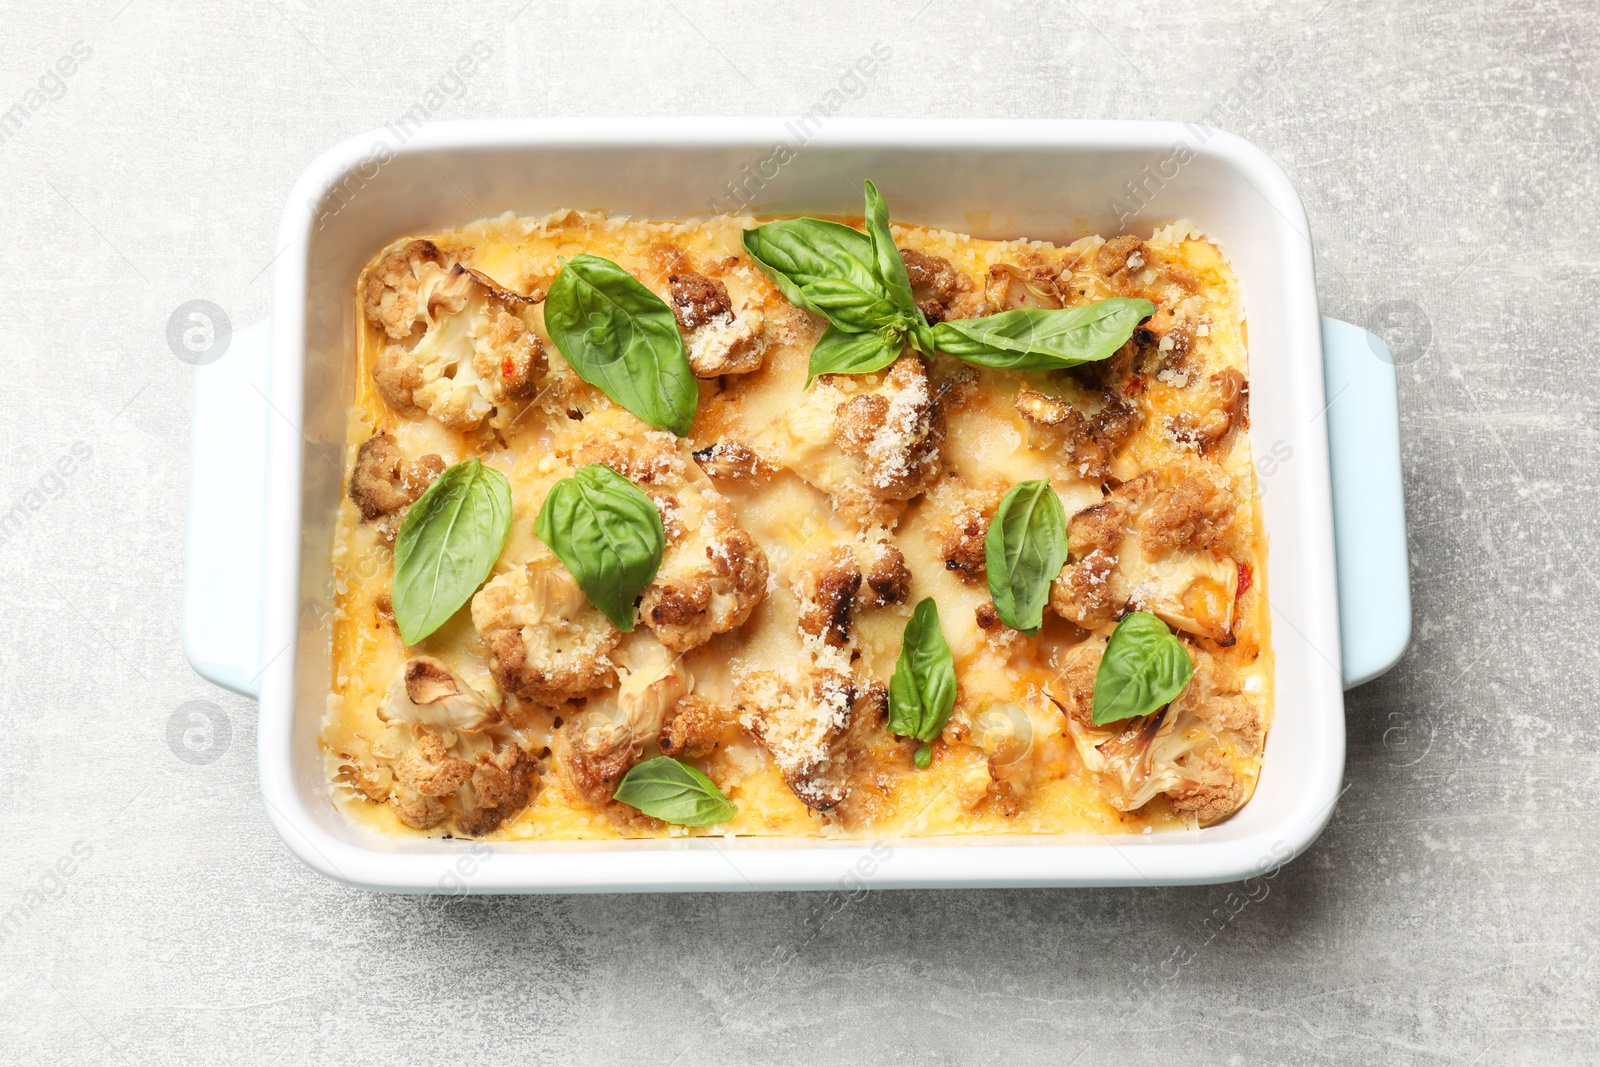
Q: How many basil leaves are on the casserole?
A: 11